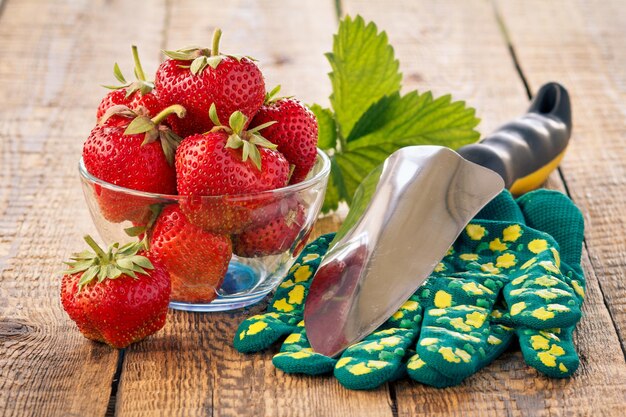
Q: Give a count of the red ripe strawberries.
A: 8